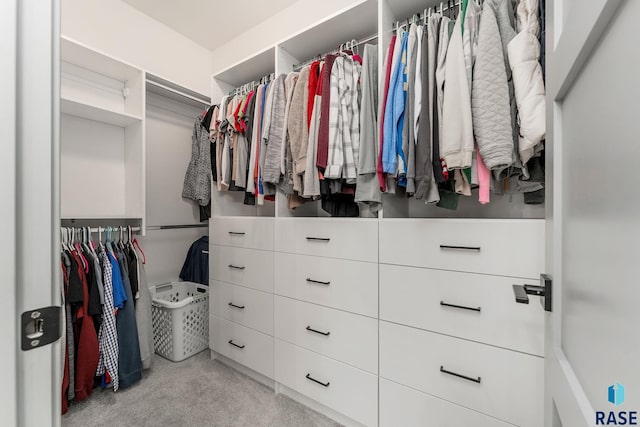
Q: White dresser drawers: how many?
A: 12